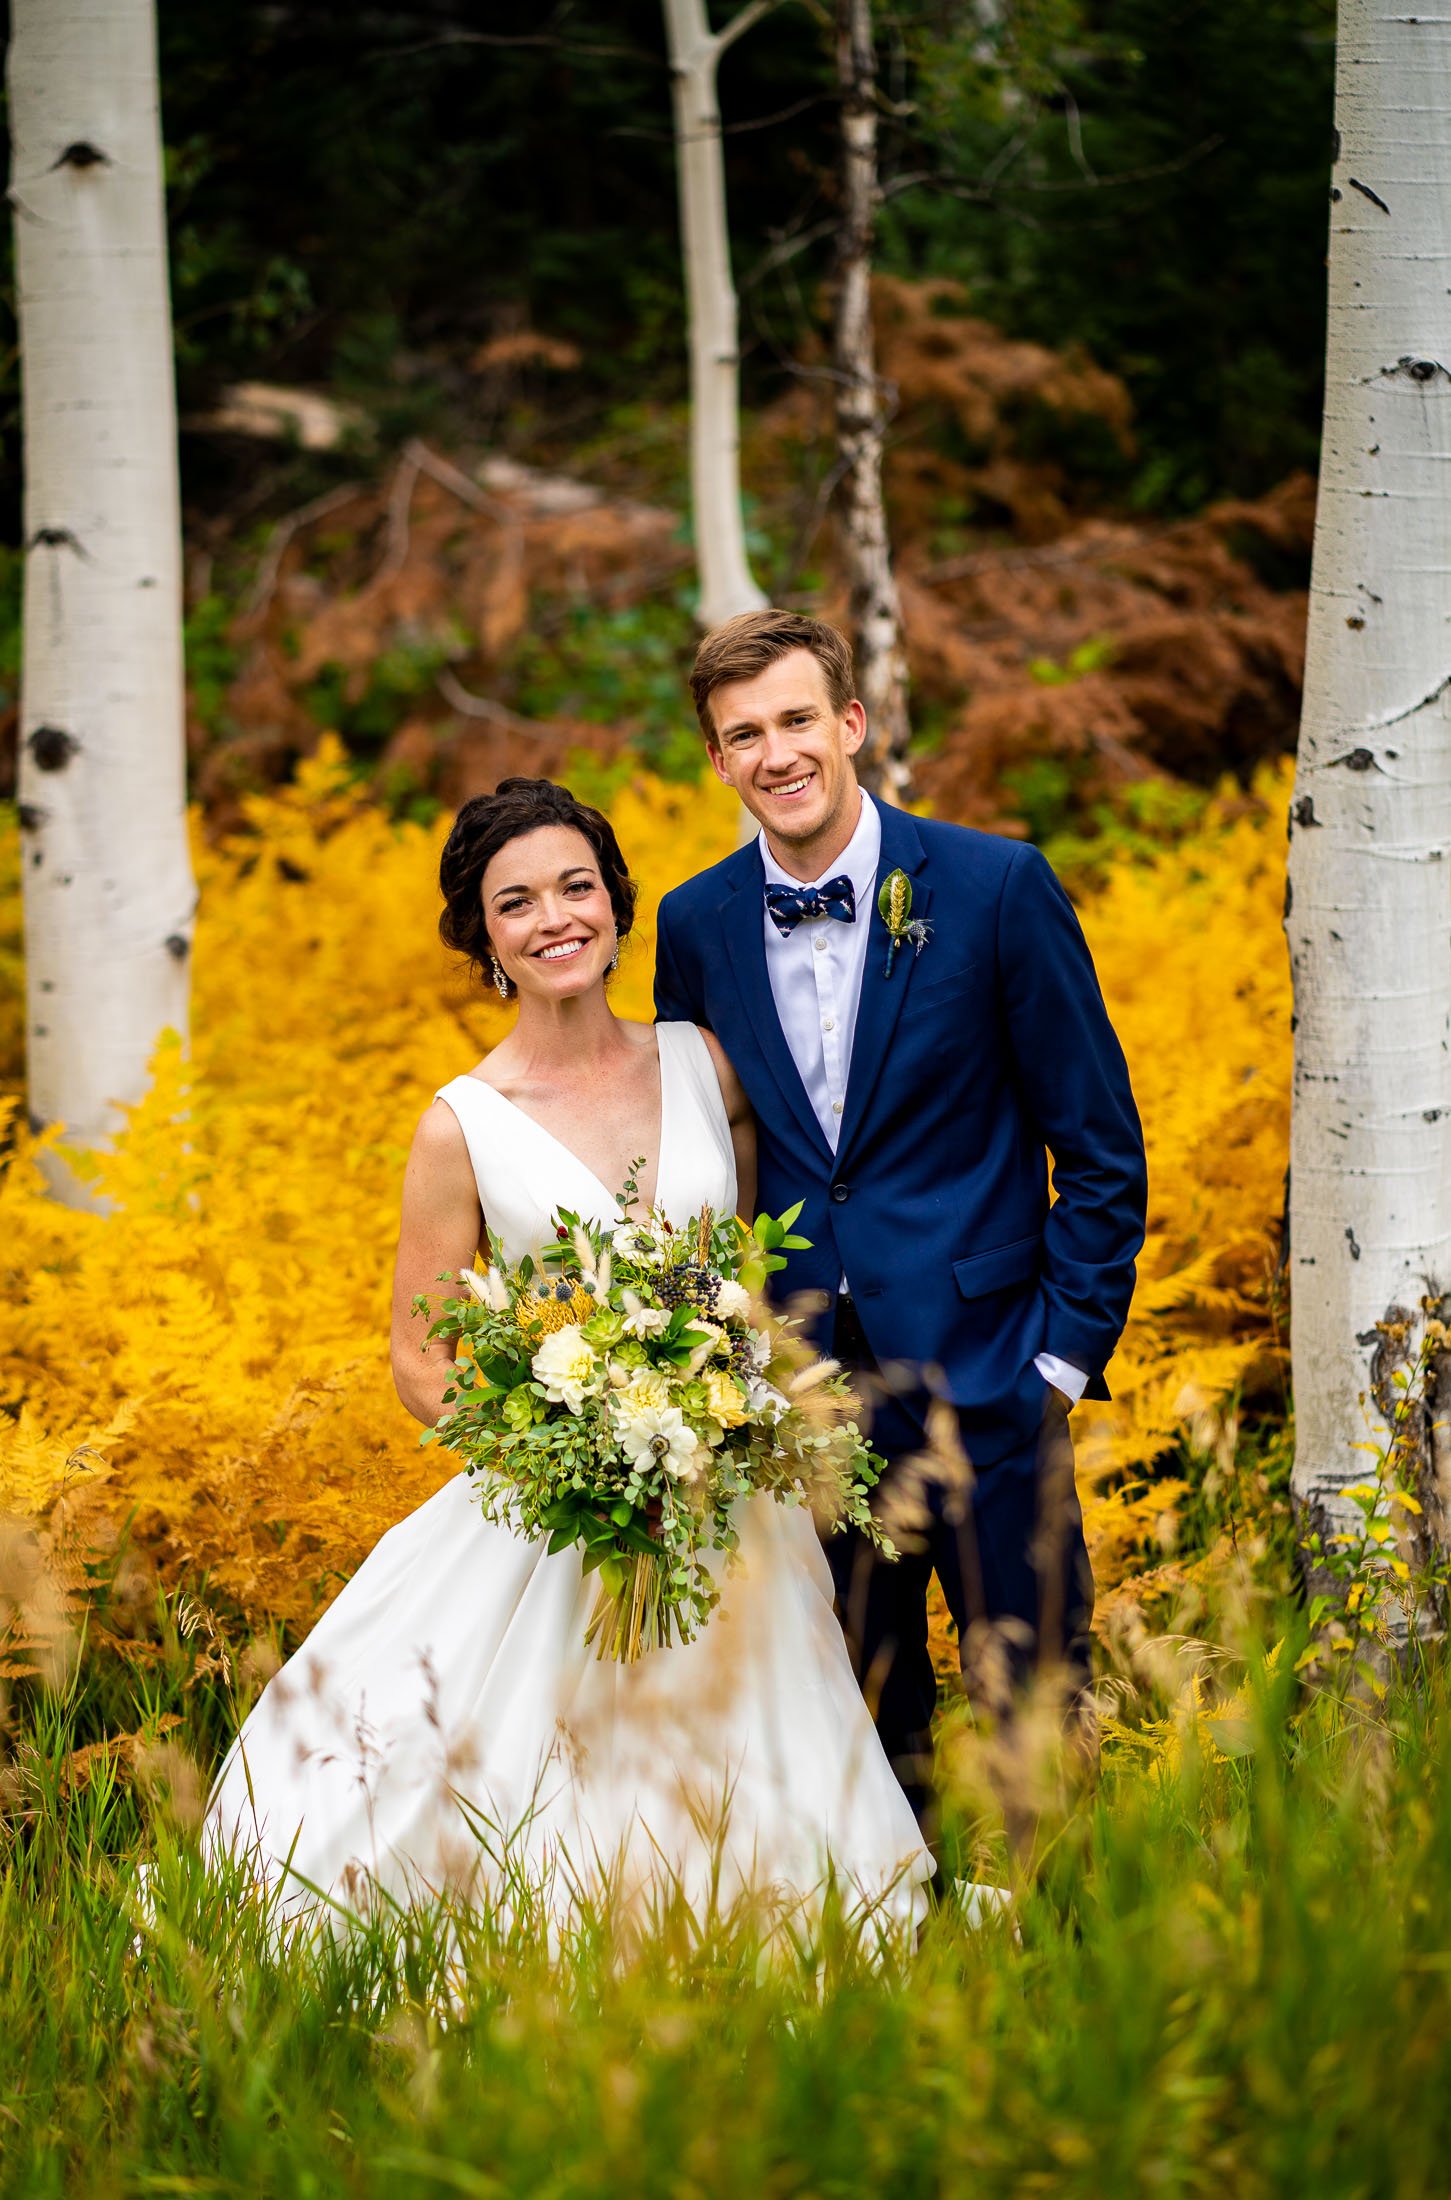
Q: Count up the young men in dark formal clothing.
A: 1